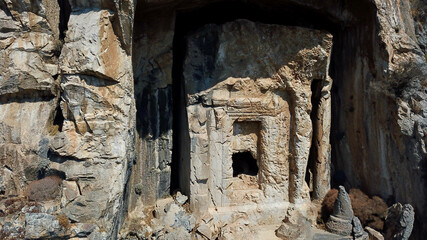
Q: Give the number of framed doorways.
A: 1